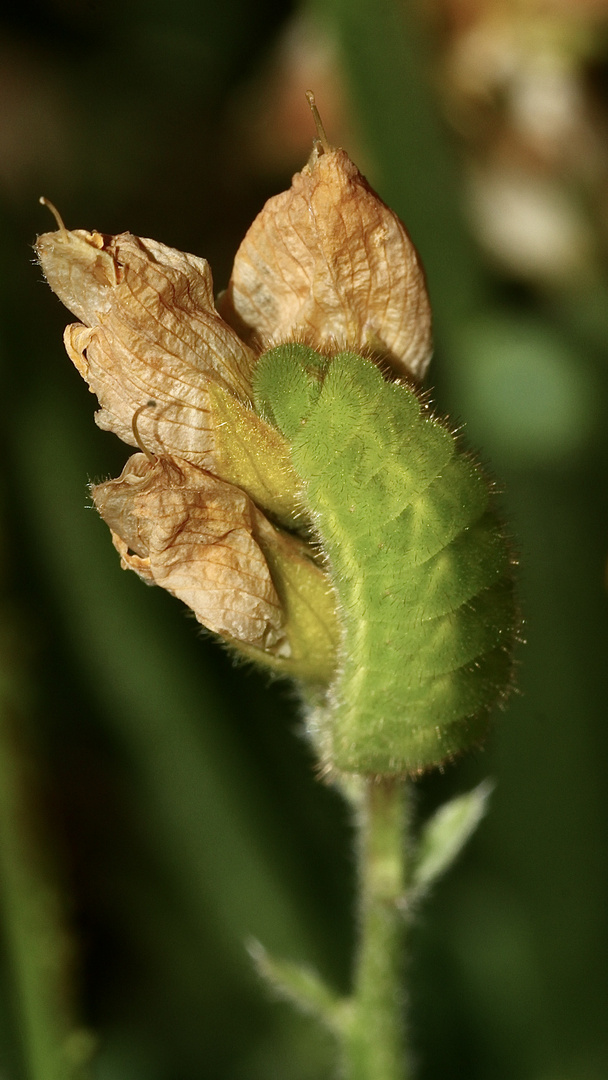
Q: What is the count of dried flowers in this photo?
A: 3